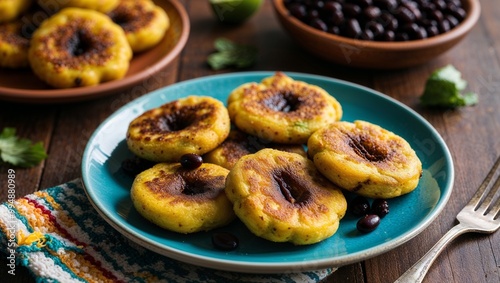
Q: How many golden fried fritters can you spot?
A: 11